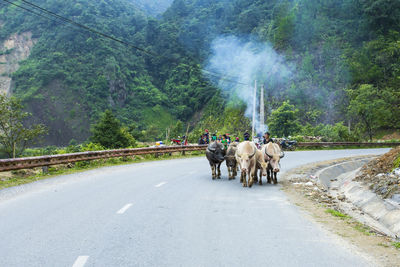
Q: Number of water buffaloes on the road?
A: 5